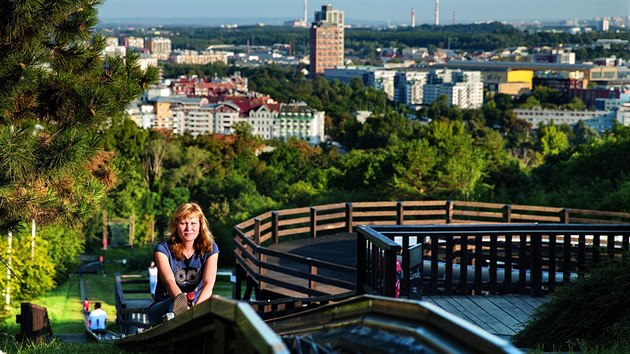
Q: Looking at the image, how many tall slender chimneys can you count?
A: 3